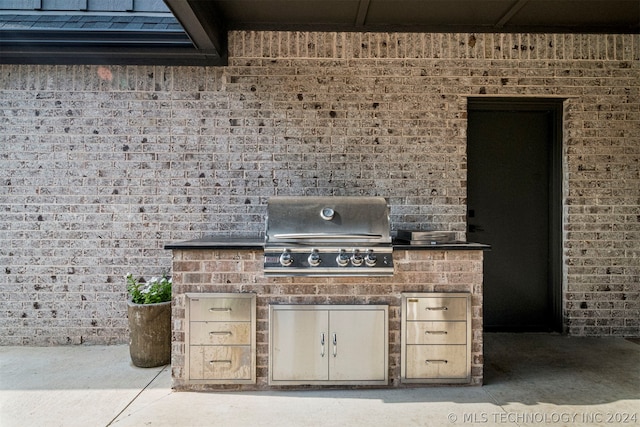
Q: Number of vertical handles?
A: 2